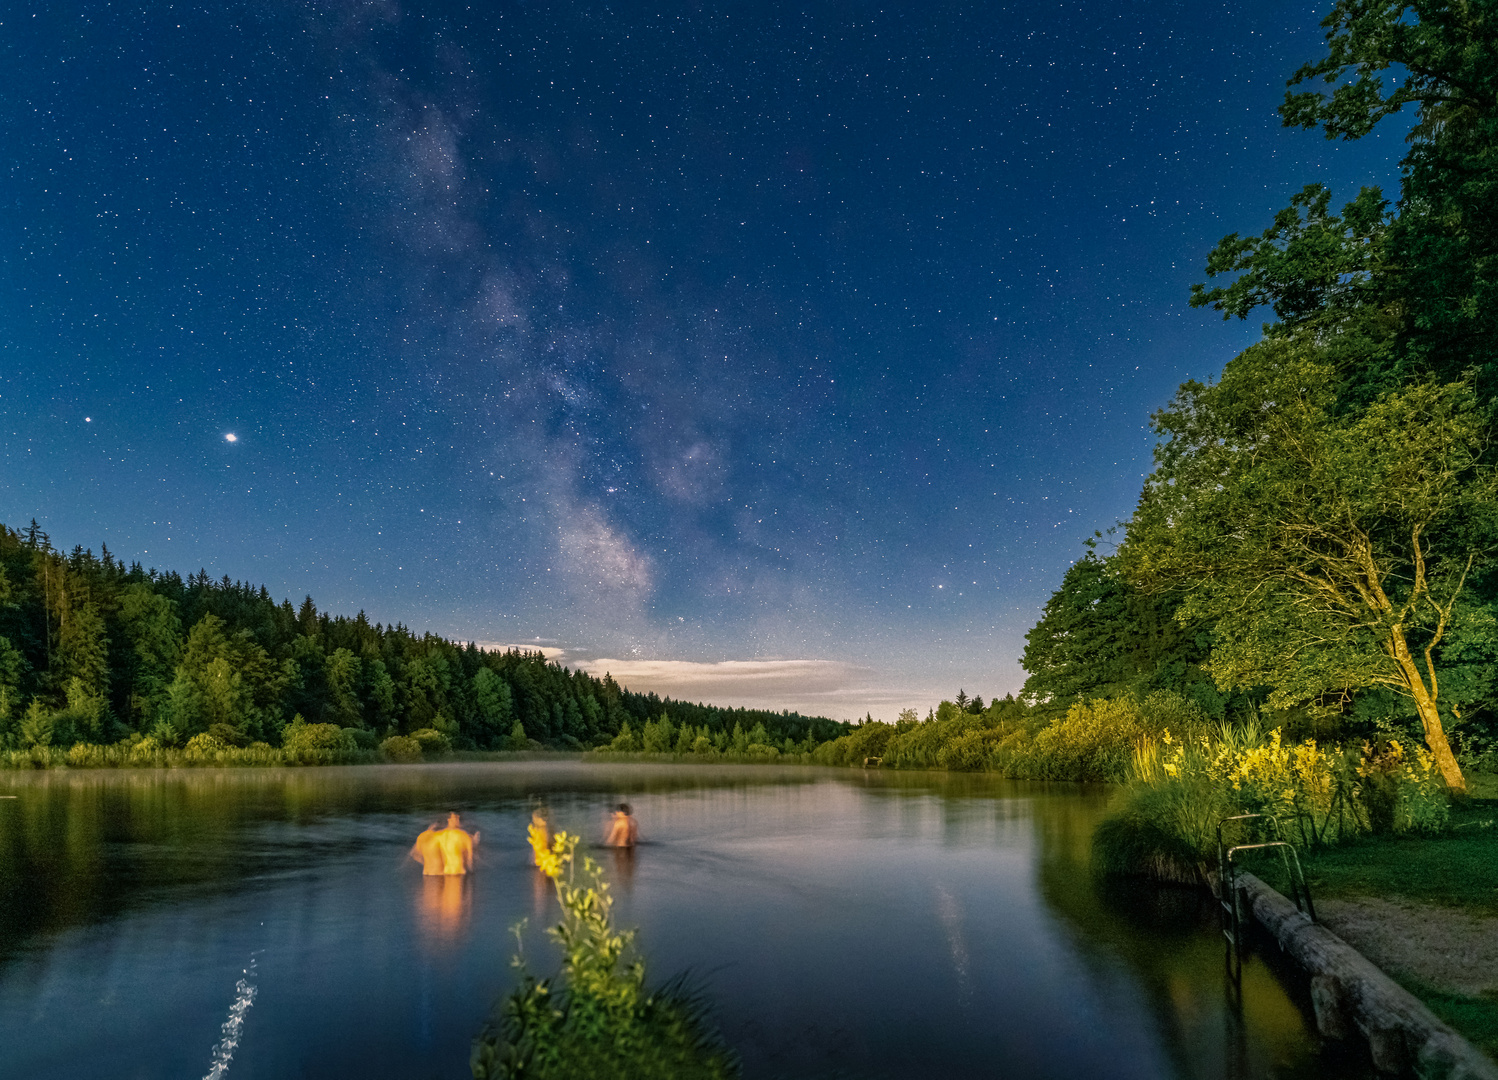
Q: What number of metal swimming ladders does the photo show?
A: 1